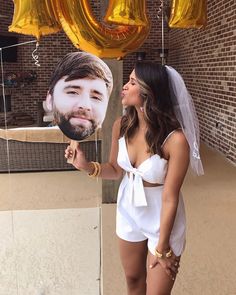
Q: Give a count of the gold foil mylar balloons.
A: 4